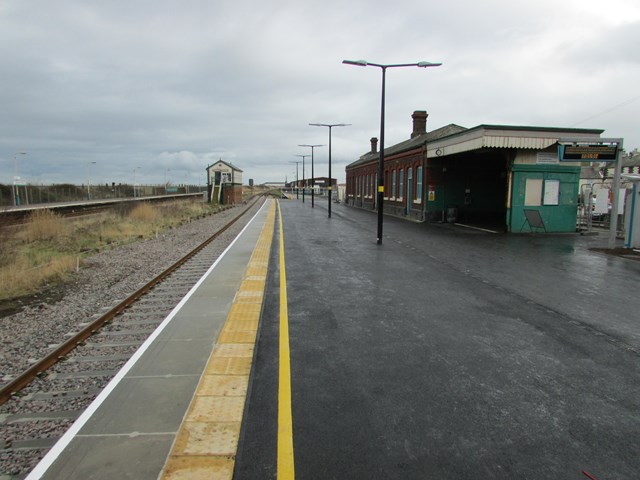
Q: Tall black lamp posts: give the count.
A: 5